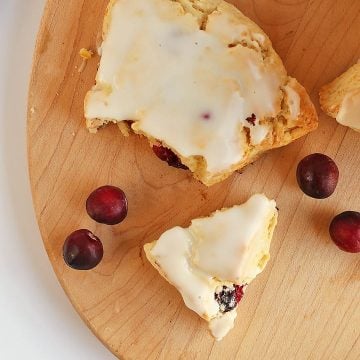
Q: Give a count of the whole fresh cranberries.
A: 4